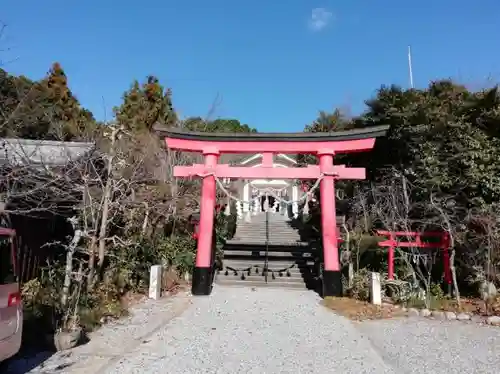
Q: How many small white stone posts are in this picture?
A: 2